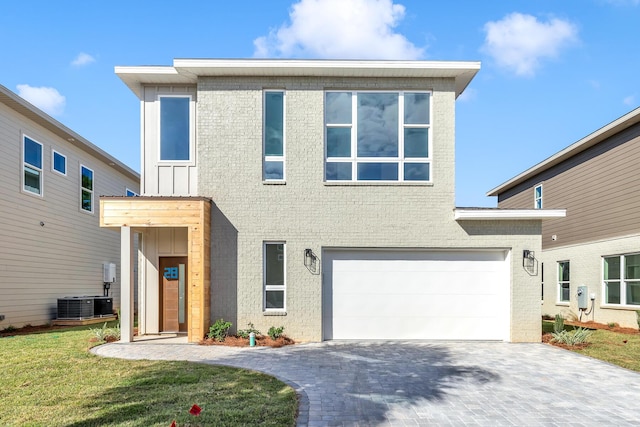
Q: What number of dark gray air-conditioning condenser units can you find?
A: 2